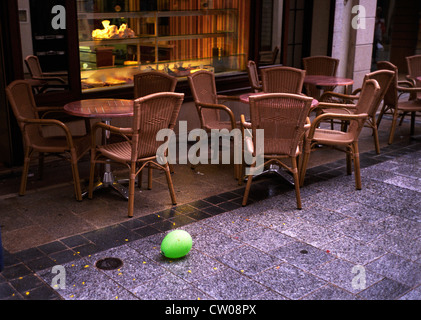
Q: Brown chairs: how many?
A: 12